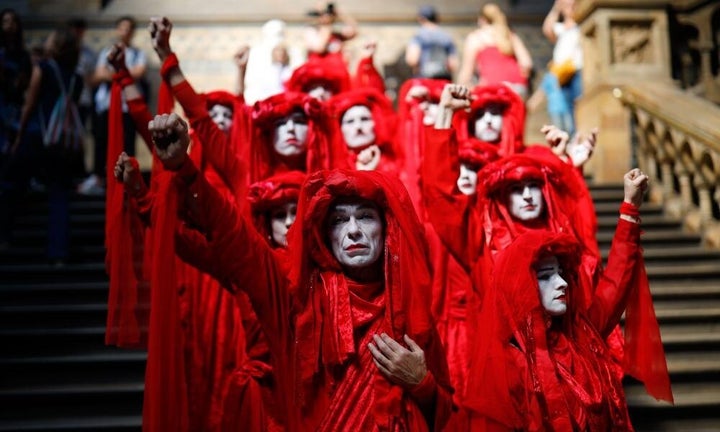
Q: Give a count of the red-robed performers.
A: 11